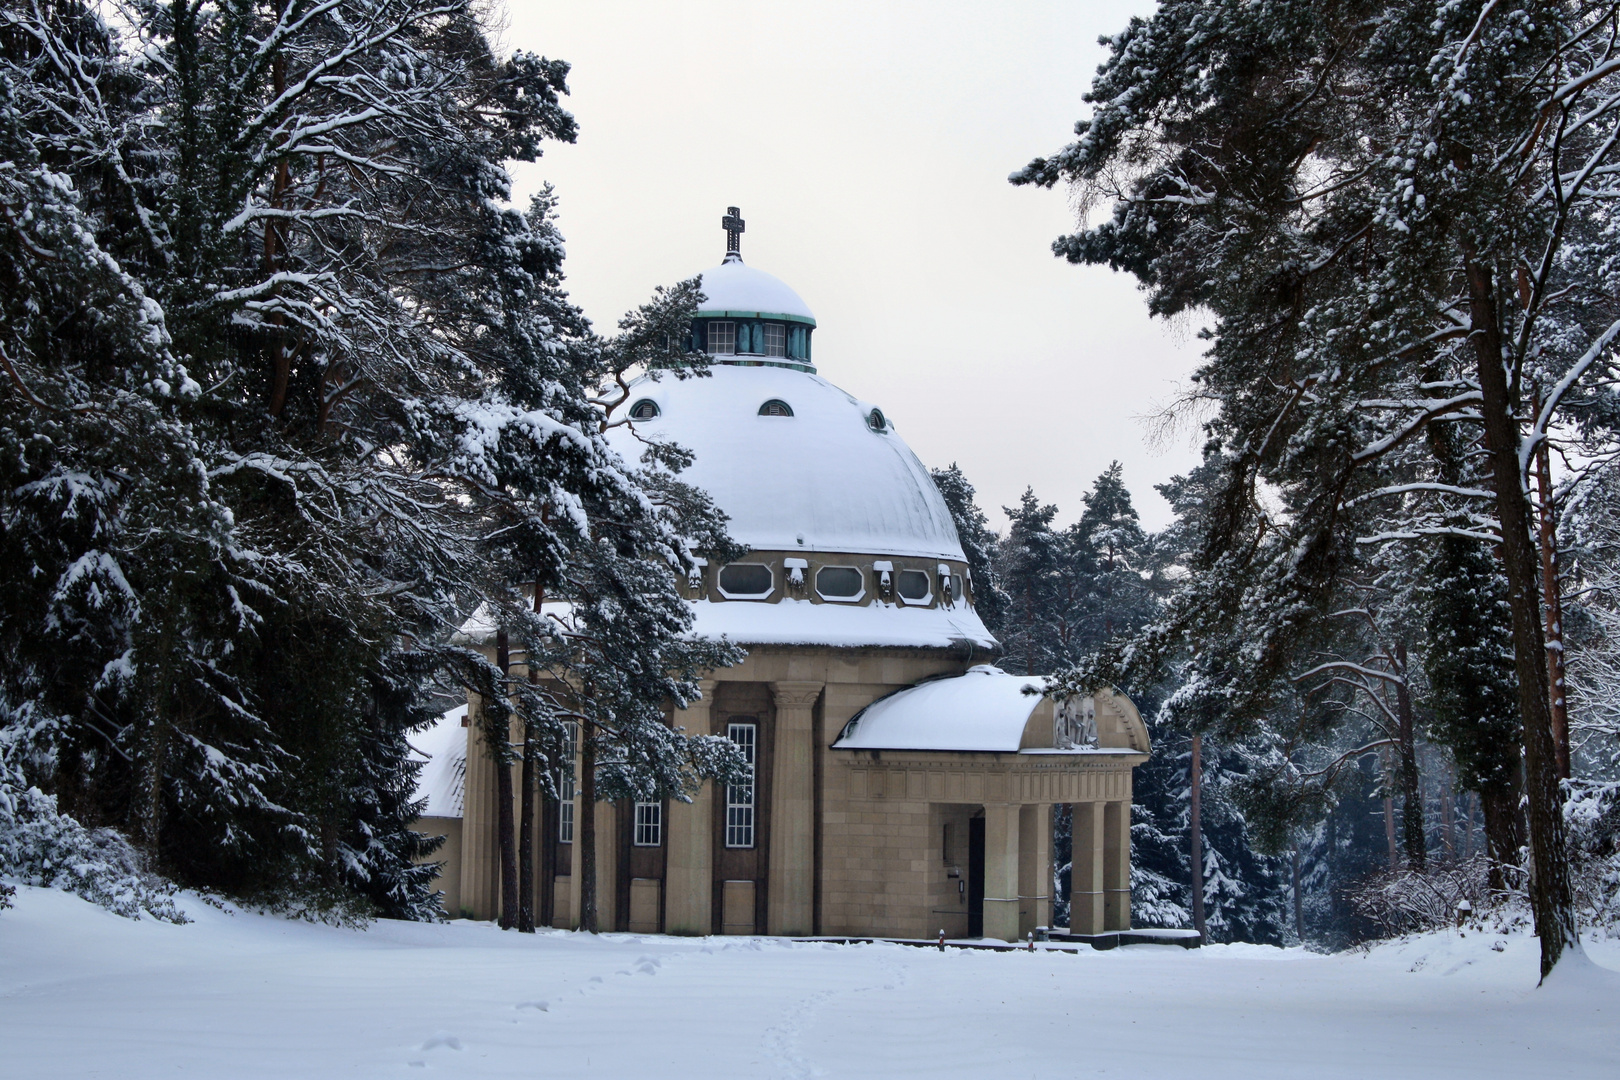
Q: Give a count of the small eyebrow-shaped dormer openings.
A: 3